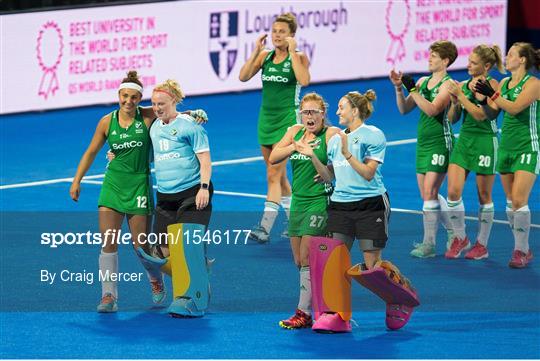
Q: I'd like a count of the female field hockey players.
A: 8